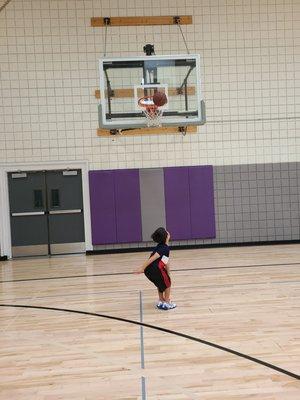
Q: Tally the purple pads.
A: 4